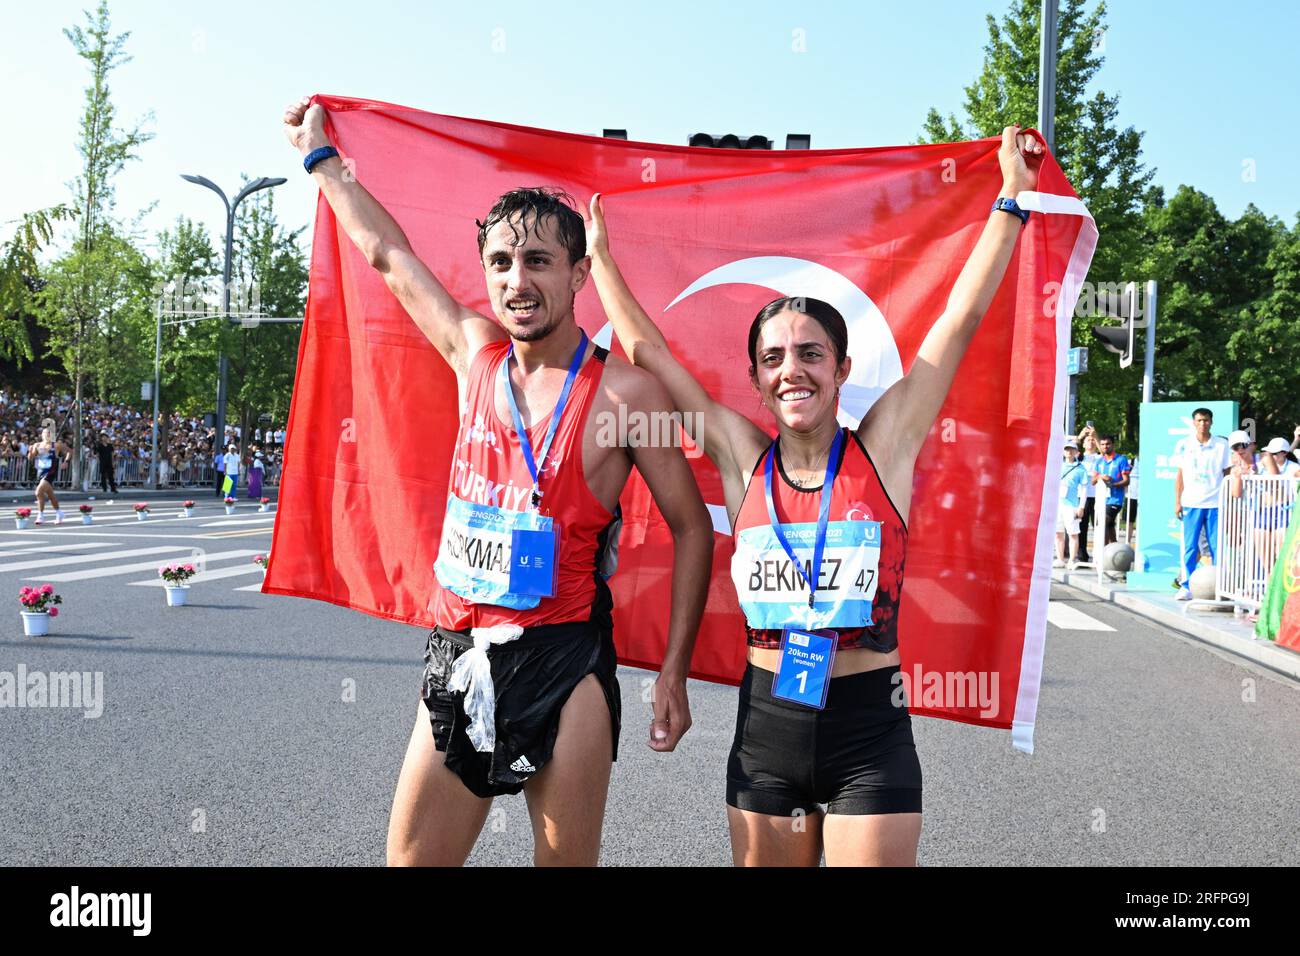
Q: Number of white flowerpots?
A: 9